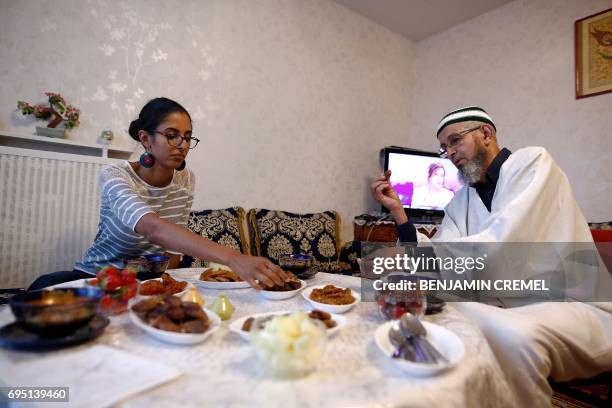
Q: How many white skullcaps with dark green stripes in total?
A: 1